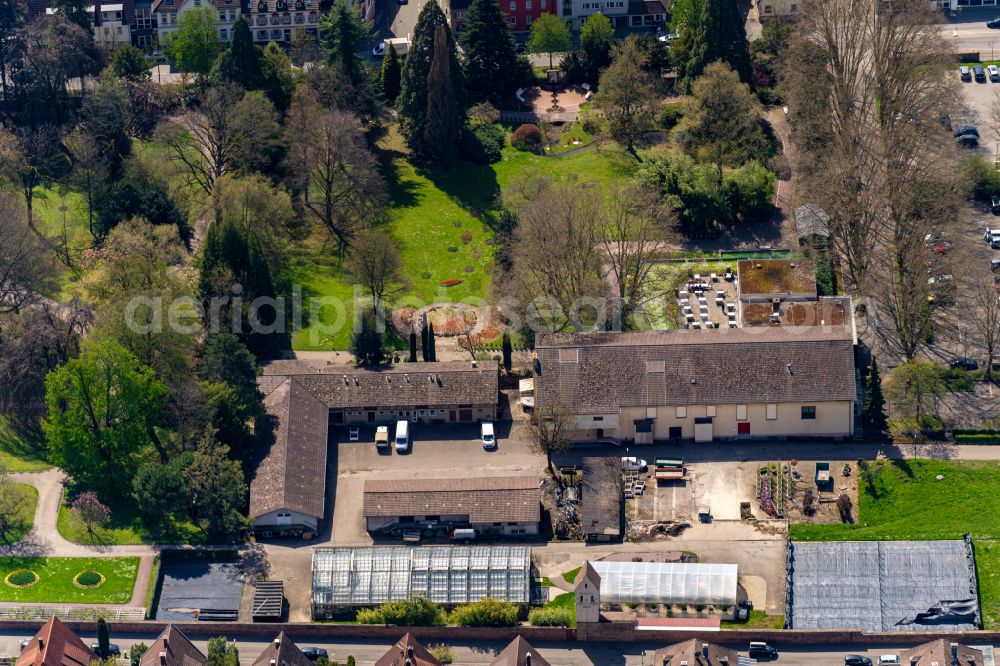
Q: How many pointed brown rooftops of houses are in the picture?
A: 7